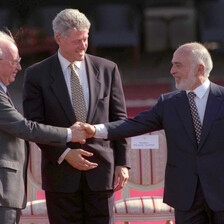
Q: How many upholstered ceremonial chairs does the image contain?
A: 2